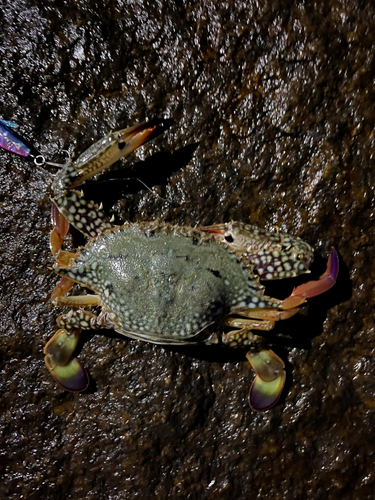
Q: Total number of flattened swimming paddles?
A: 2